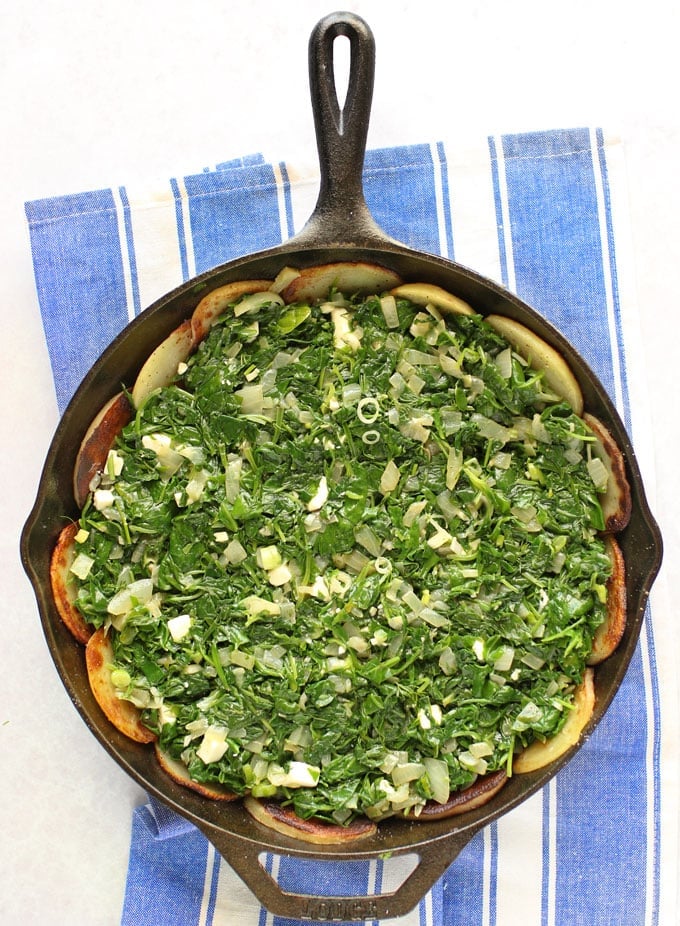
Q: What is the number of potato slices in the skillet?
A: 14